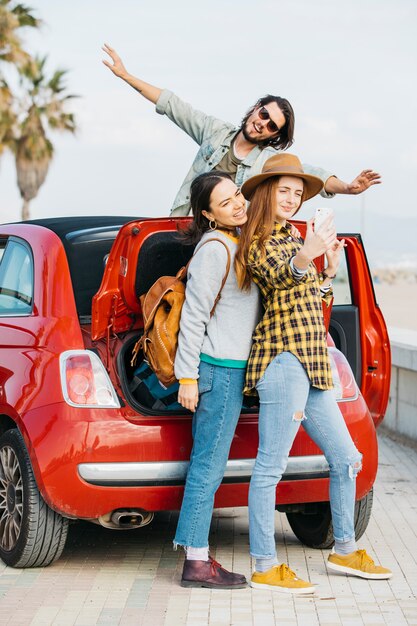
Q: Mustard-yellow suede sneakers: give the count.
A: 2